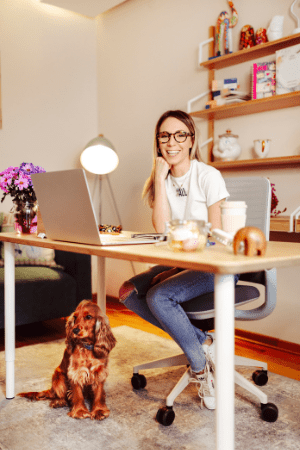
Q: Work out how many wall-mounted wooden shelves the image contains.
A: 3